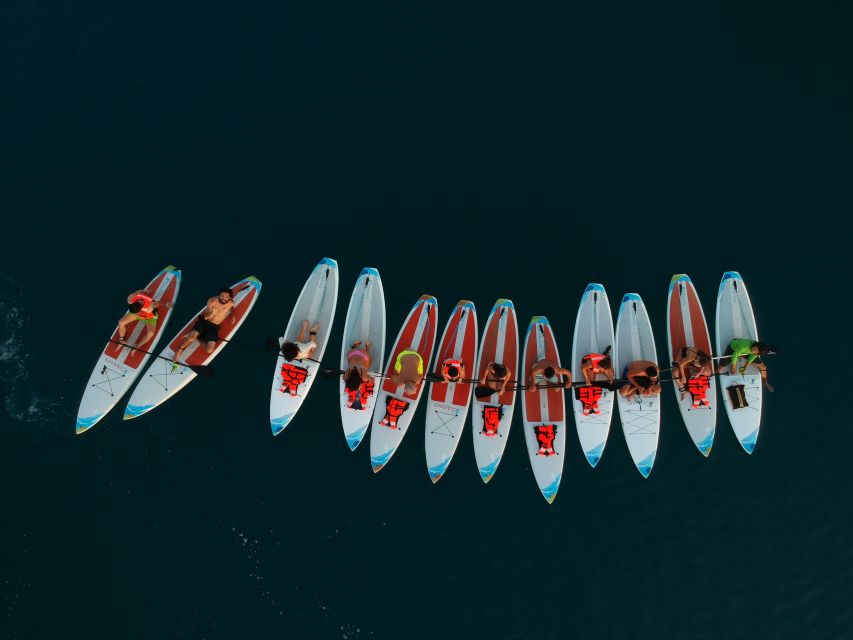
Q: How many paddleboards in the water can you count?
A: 12